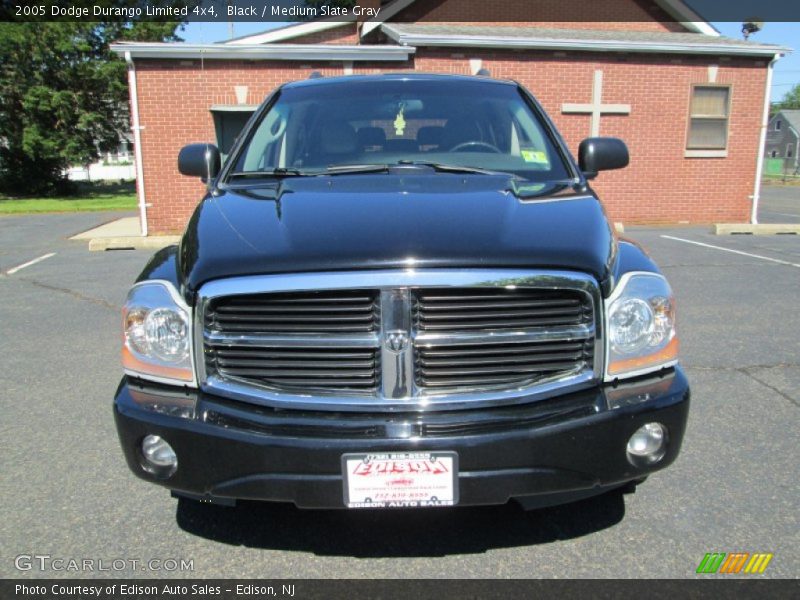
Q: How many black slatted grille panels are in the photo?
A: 4